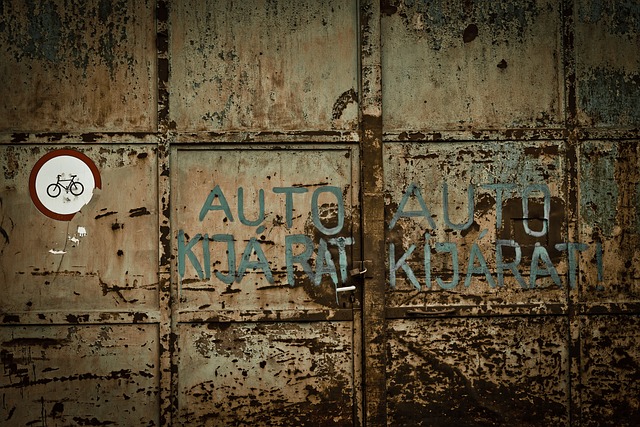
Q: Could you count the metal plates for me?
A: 12